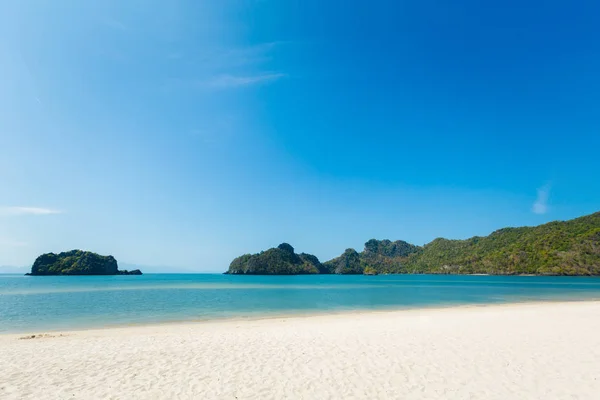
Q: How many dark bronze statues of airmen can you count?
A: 0